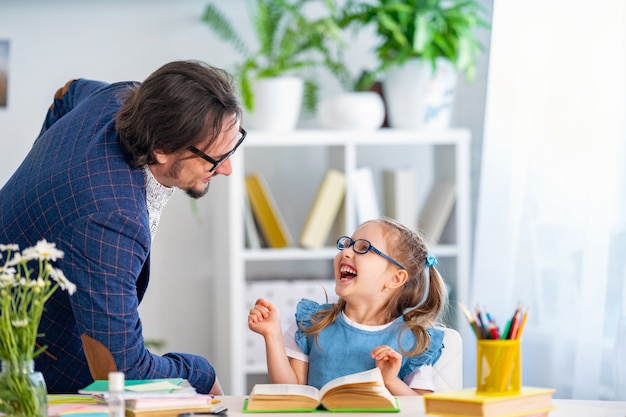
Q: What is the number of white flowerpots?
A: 3